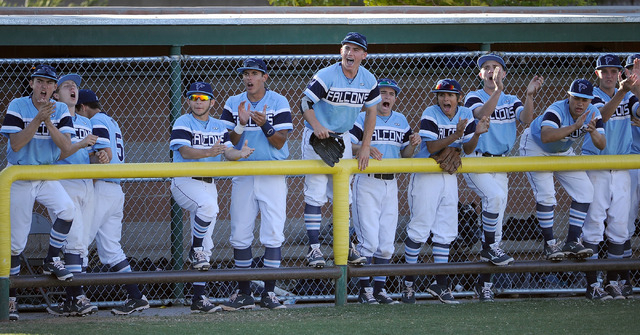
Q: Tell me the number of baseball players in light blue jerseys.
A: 12